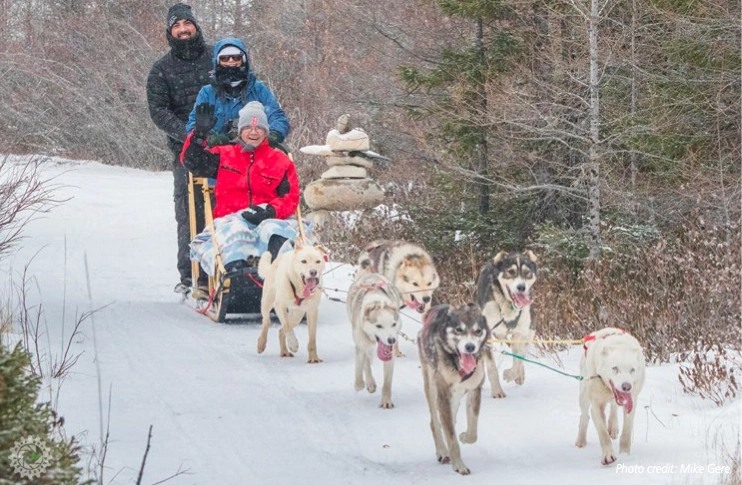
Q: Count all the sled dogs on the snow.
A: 6